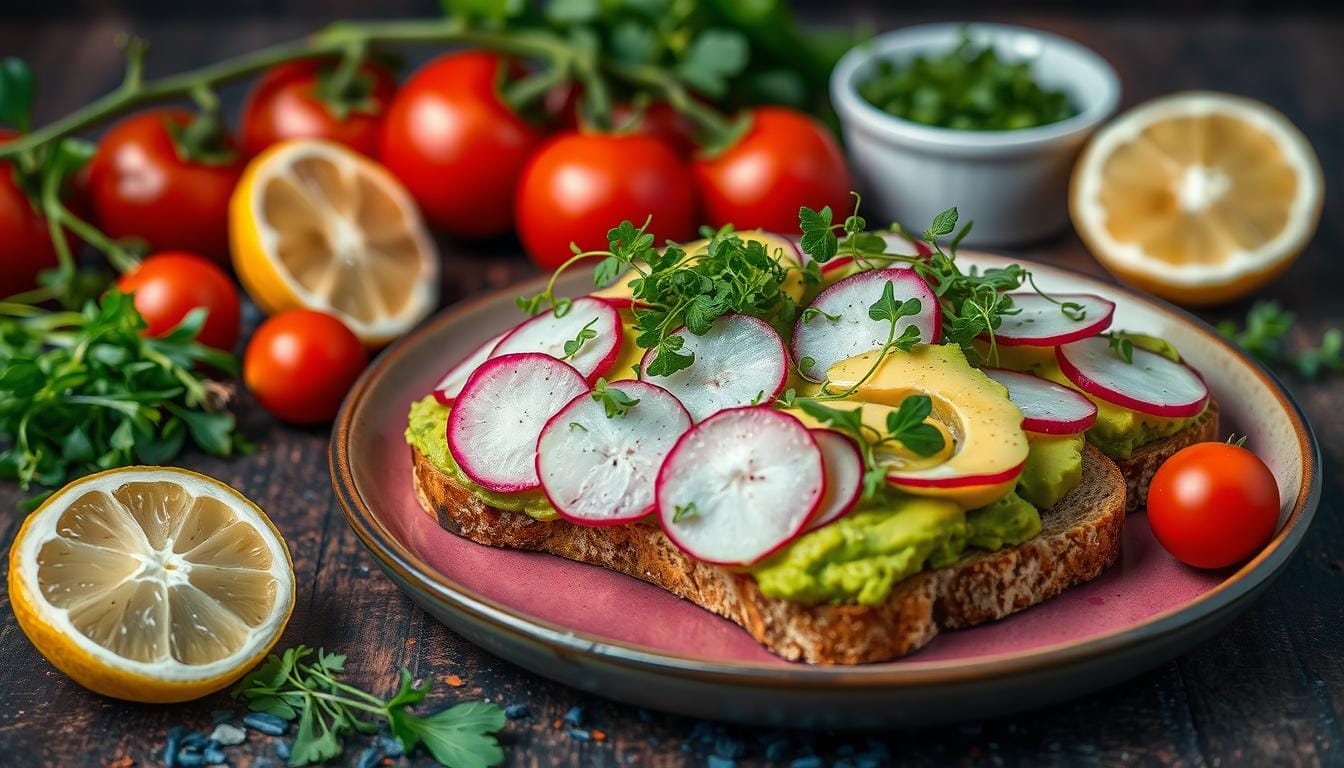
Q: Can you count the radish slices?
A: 12